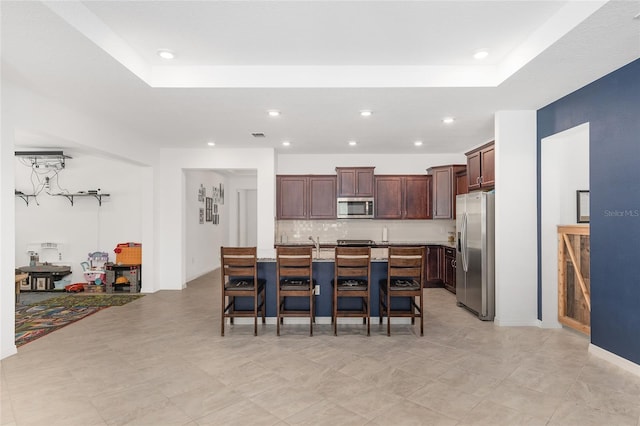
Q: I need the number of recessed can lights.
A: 9